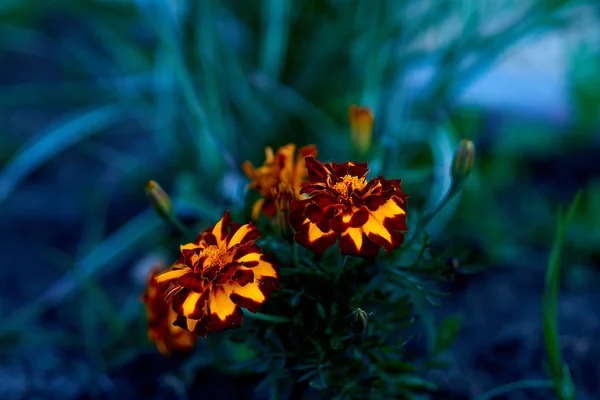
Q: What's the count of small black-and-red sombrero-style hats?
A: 0